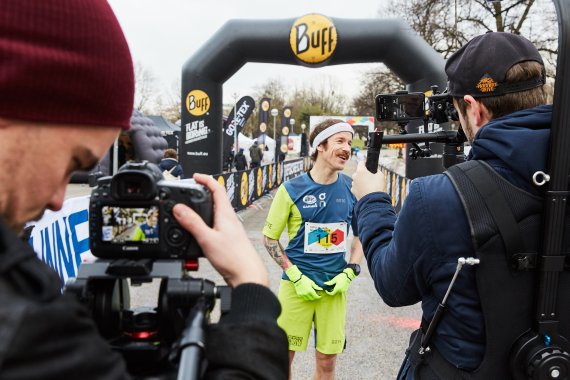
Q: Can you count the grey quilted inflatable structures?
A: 1